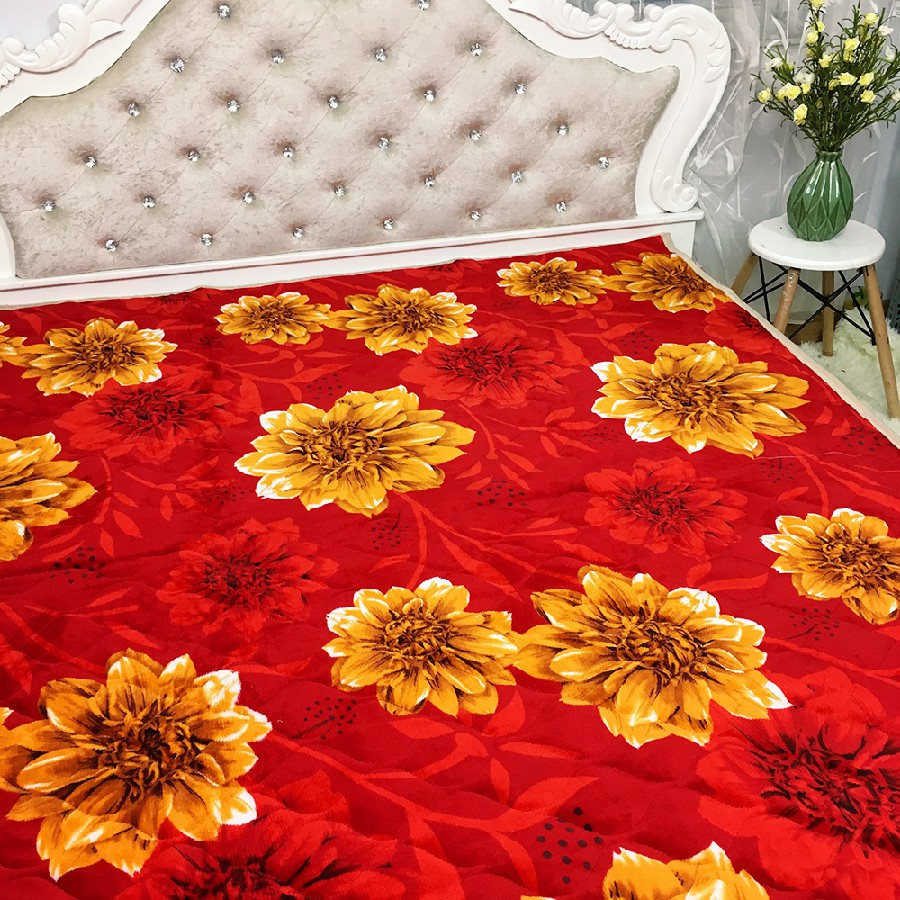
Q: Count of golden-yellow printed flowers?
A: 14